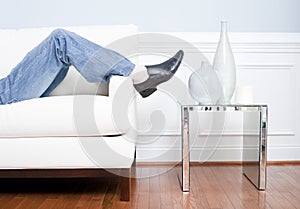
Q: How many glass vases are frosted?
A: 2